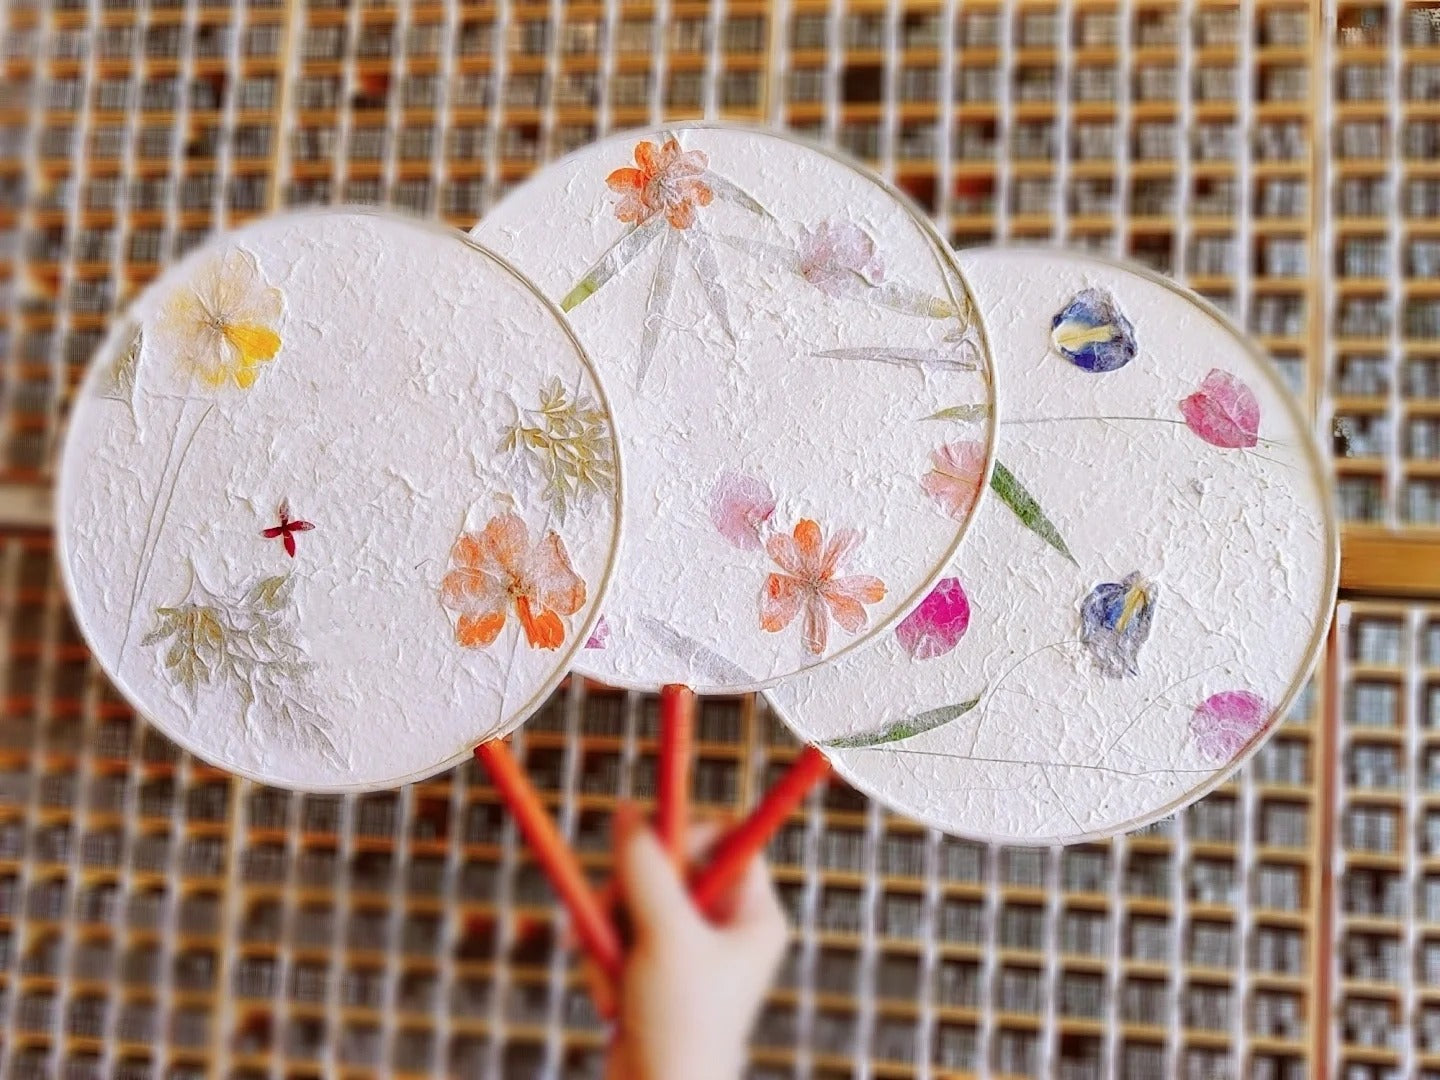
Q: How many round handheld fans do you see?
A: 3